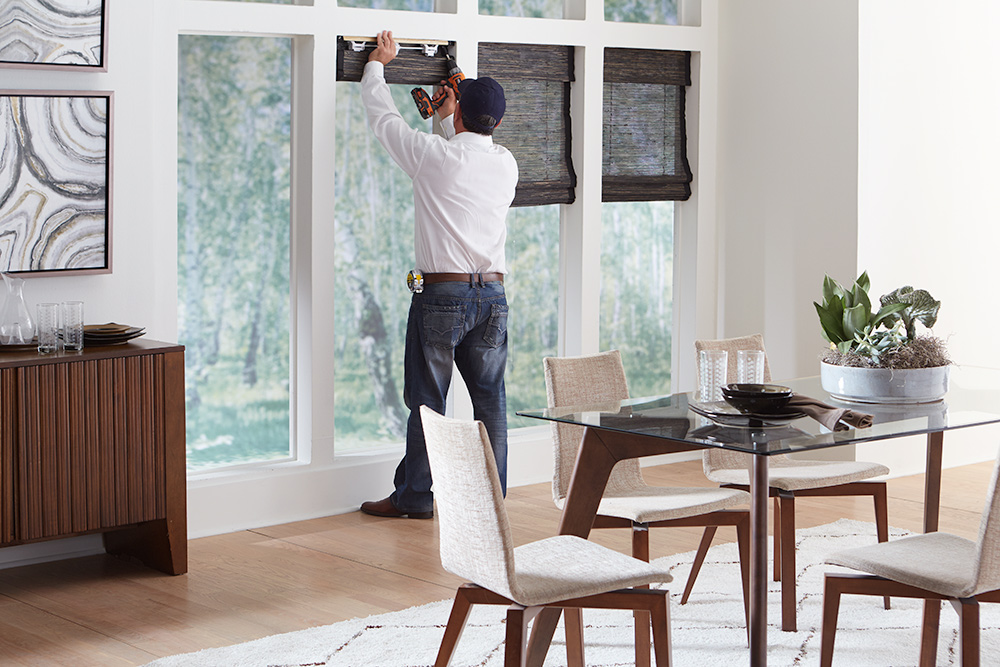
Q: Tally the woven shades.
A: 3